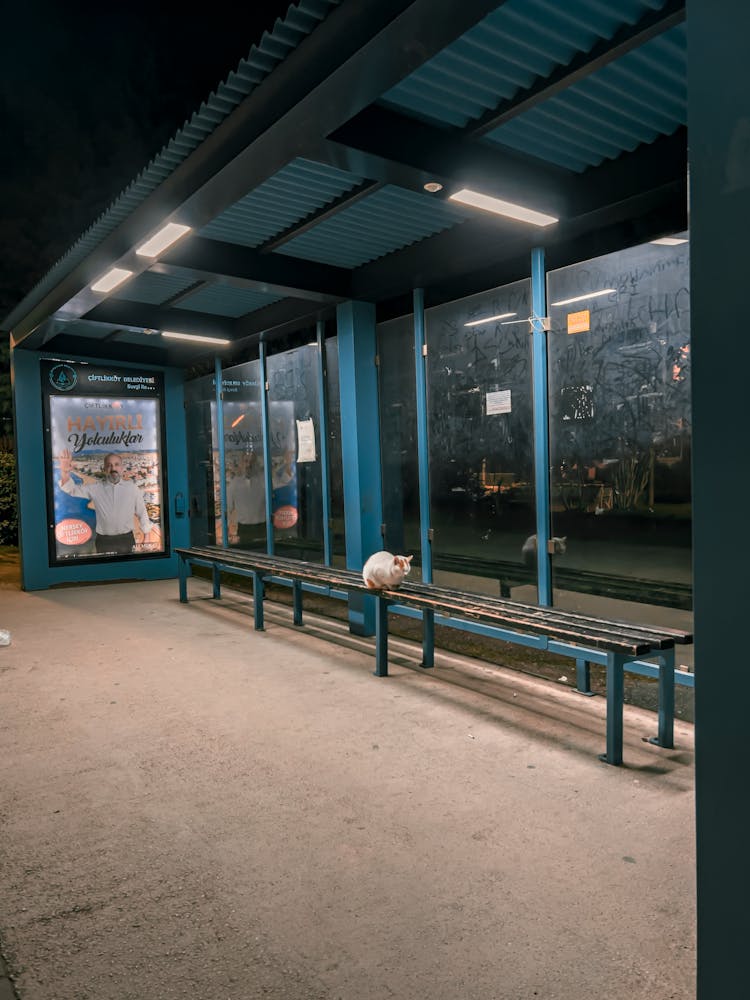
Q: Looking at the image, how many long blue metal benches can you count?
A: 1